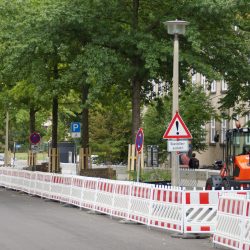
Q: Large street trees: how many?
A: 4